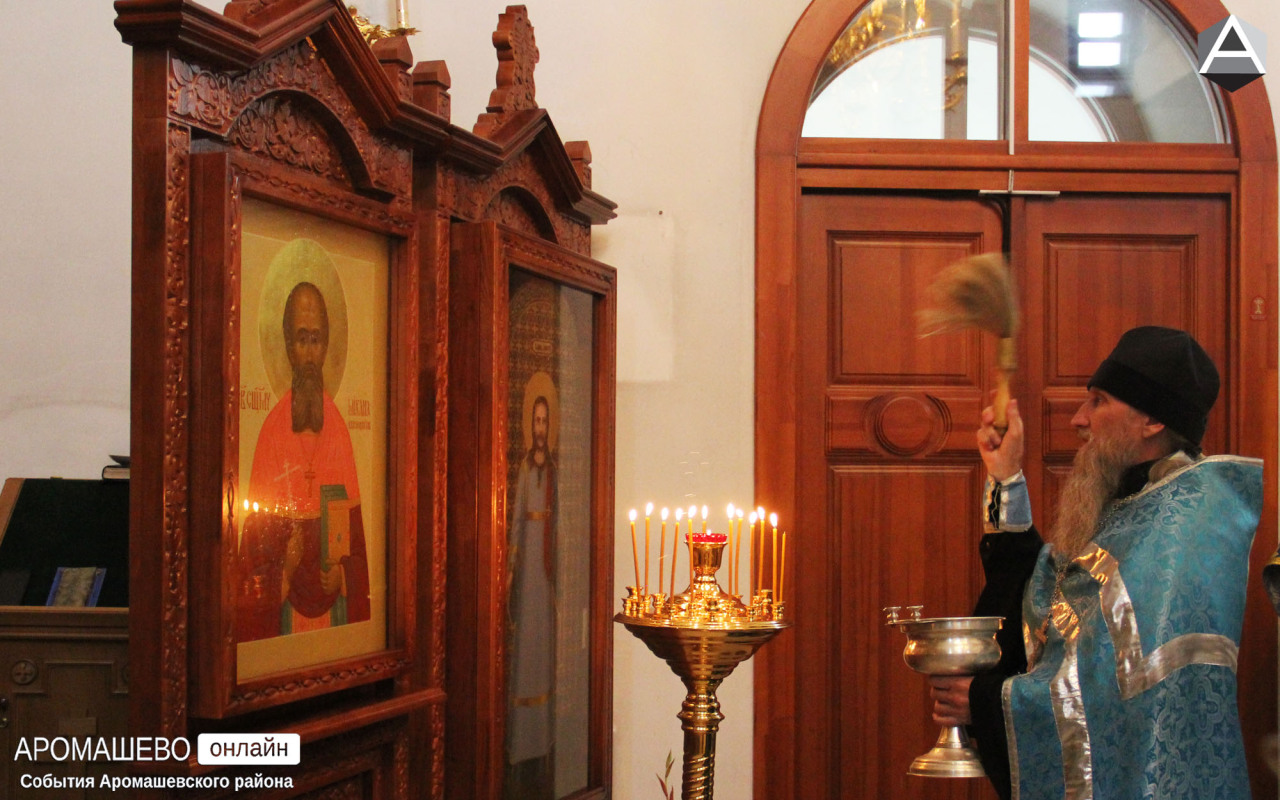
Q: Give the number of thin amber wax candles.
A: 12